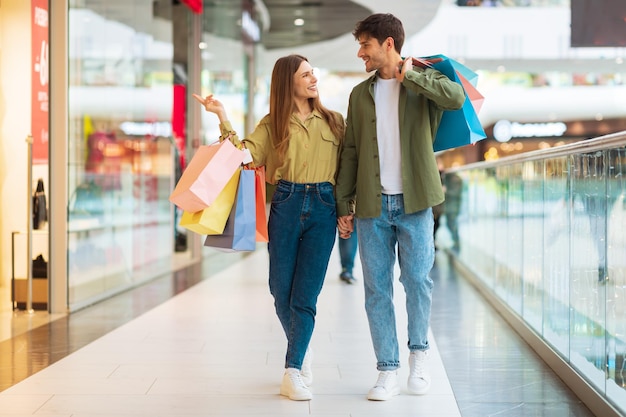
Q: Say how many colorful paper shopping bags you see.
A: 7